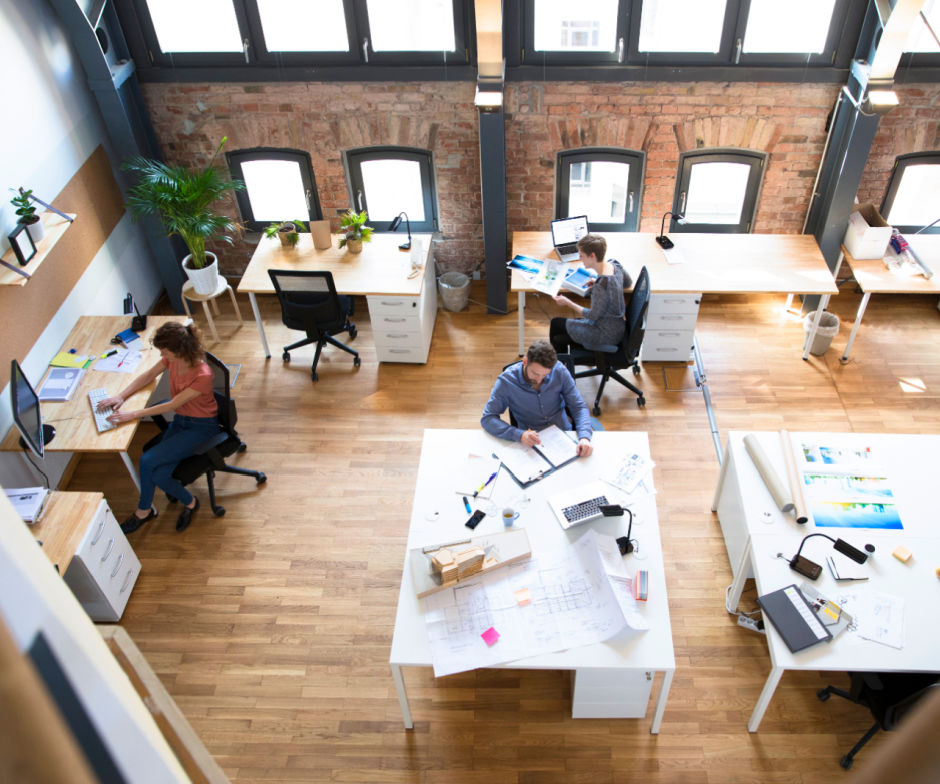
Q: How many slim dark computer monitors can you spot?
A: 1